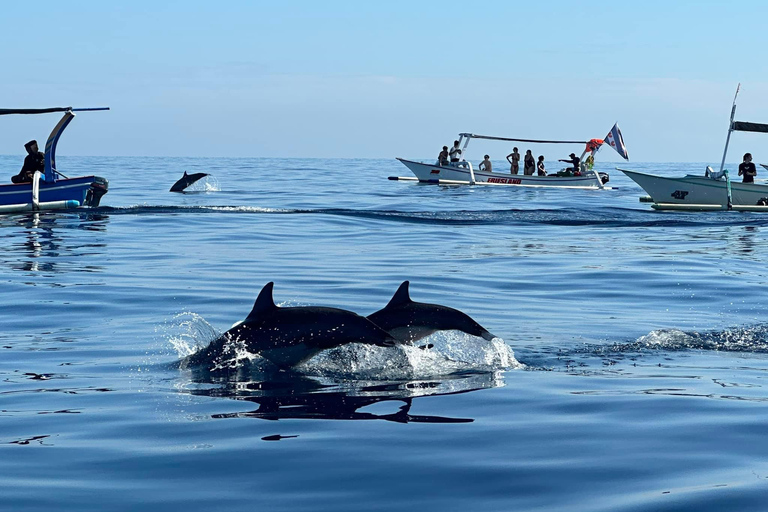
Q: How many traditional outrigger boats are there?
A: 3